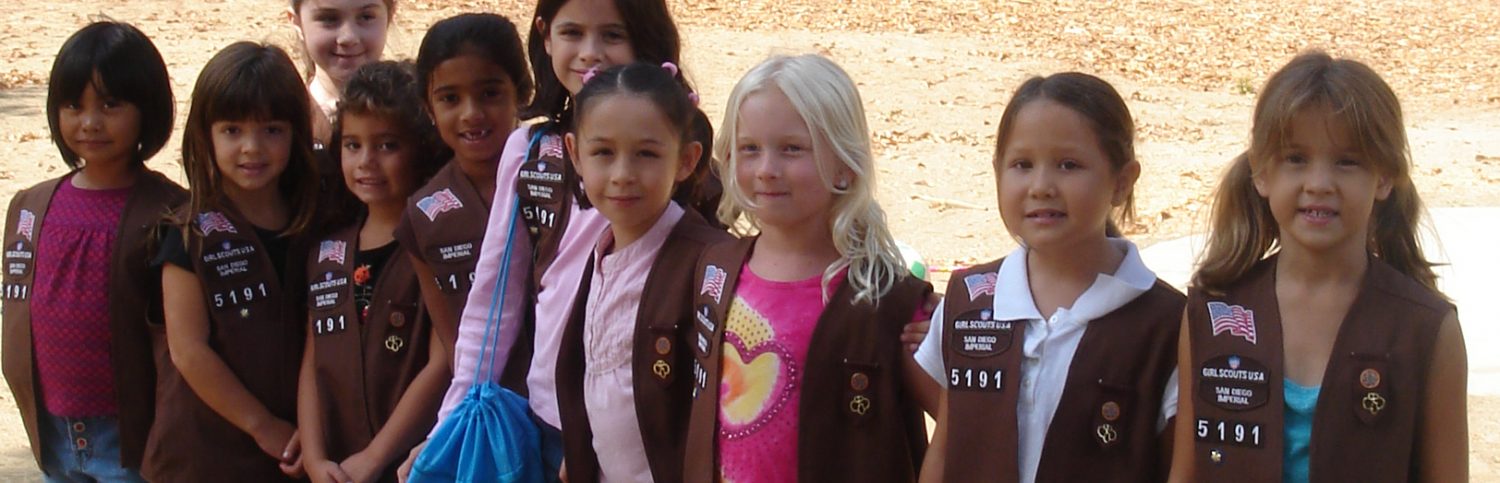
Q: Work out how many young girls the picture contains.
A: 10